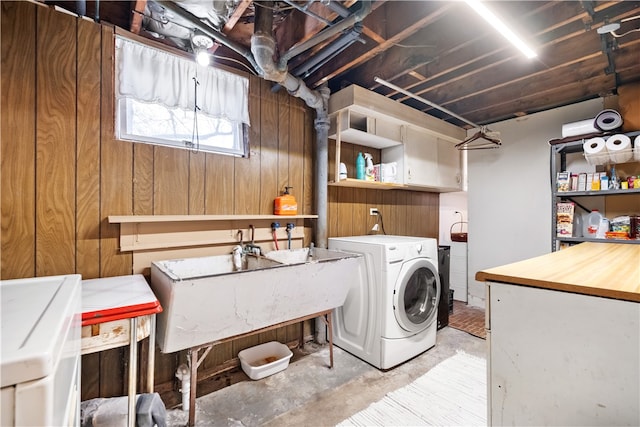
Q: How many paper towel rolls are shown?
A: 3